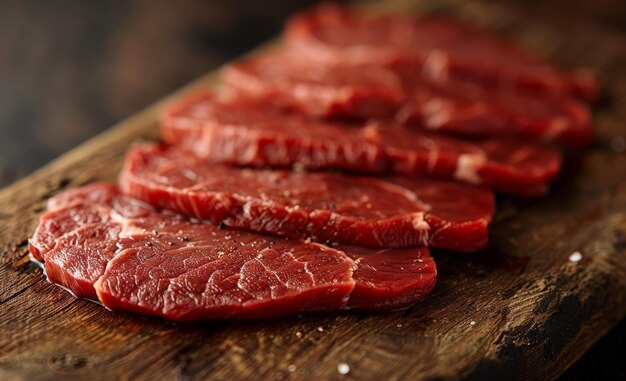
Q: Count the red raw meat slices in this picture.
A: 5